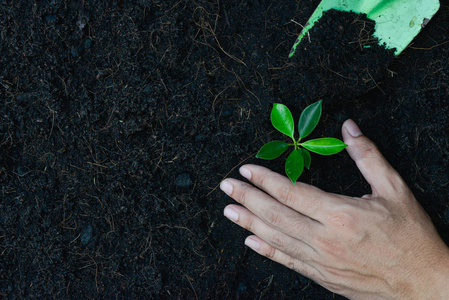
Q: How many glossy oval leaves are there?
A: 6